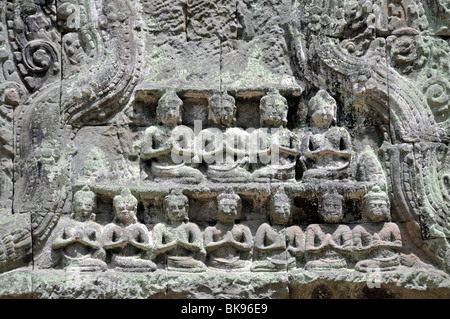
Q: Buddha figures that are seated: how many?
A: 11